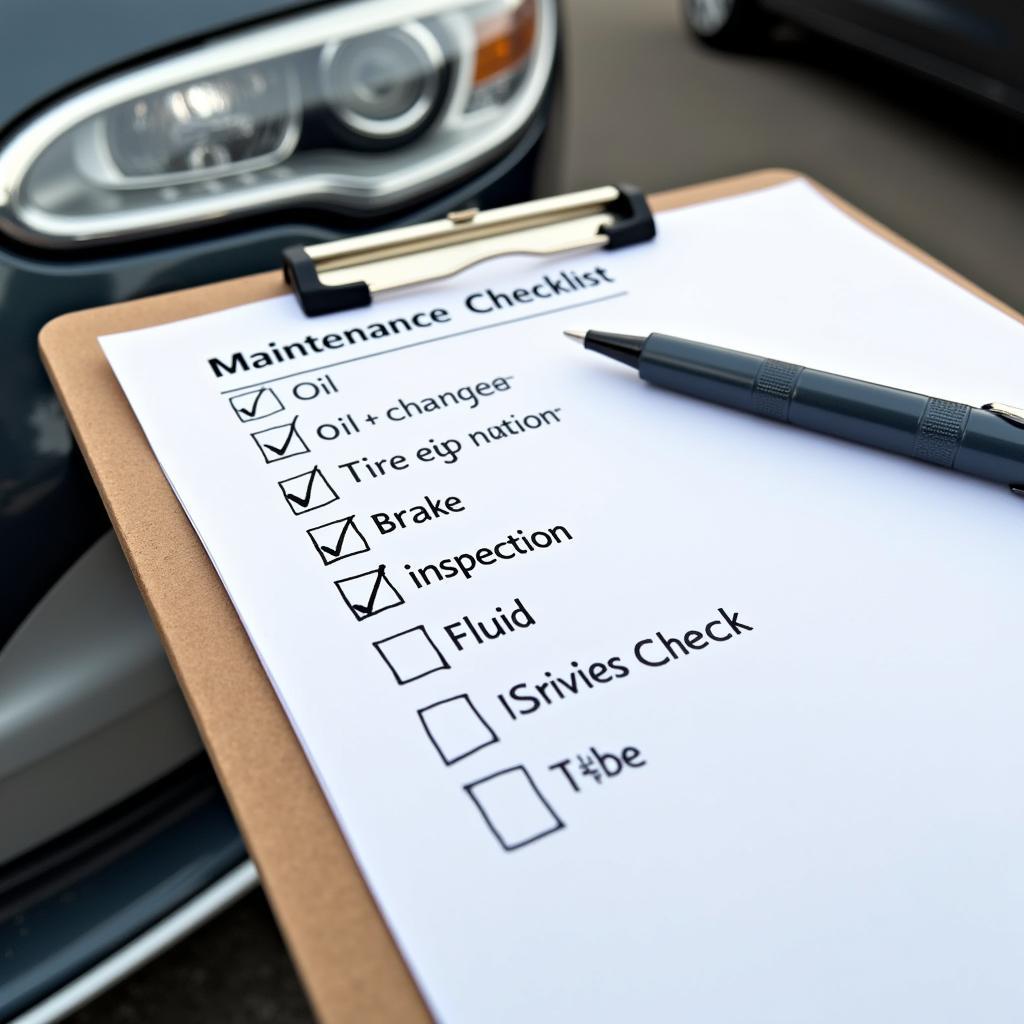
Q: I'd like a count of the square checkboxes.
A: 8